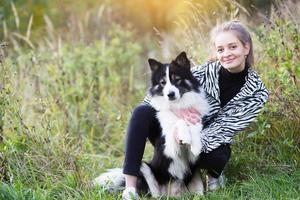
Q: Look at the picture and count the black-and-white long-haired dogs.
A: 1